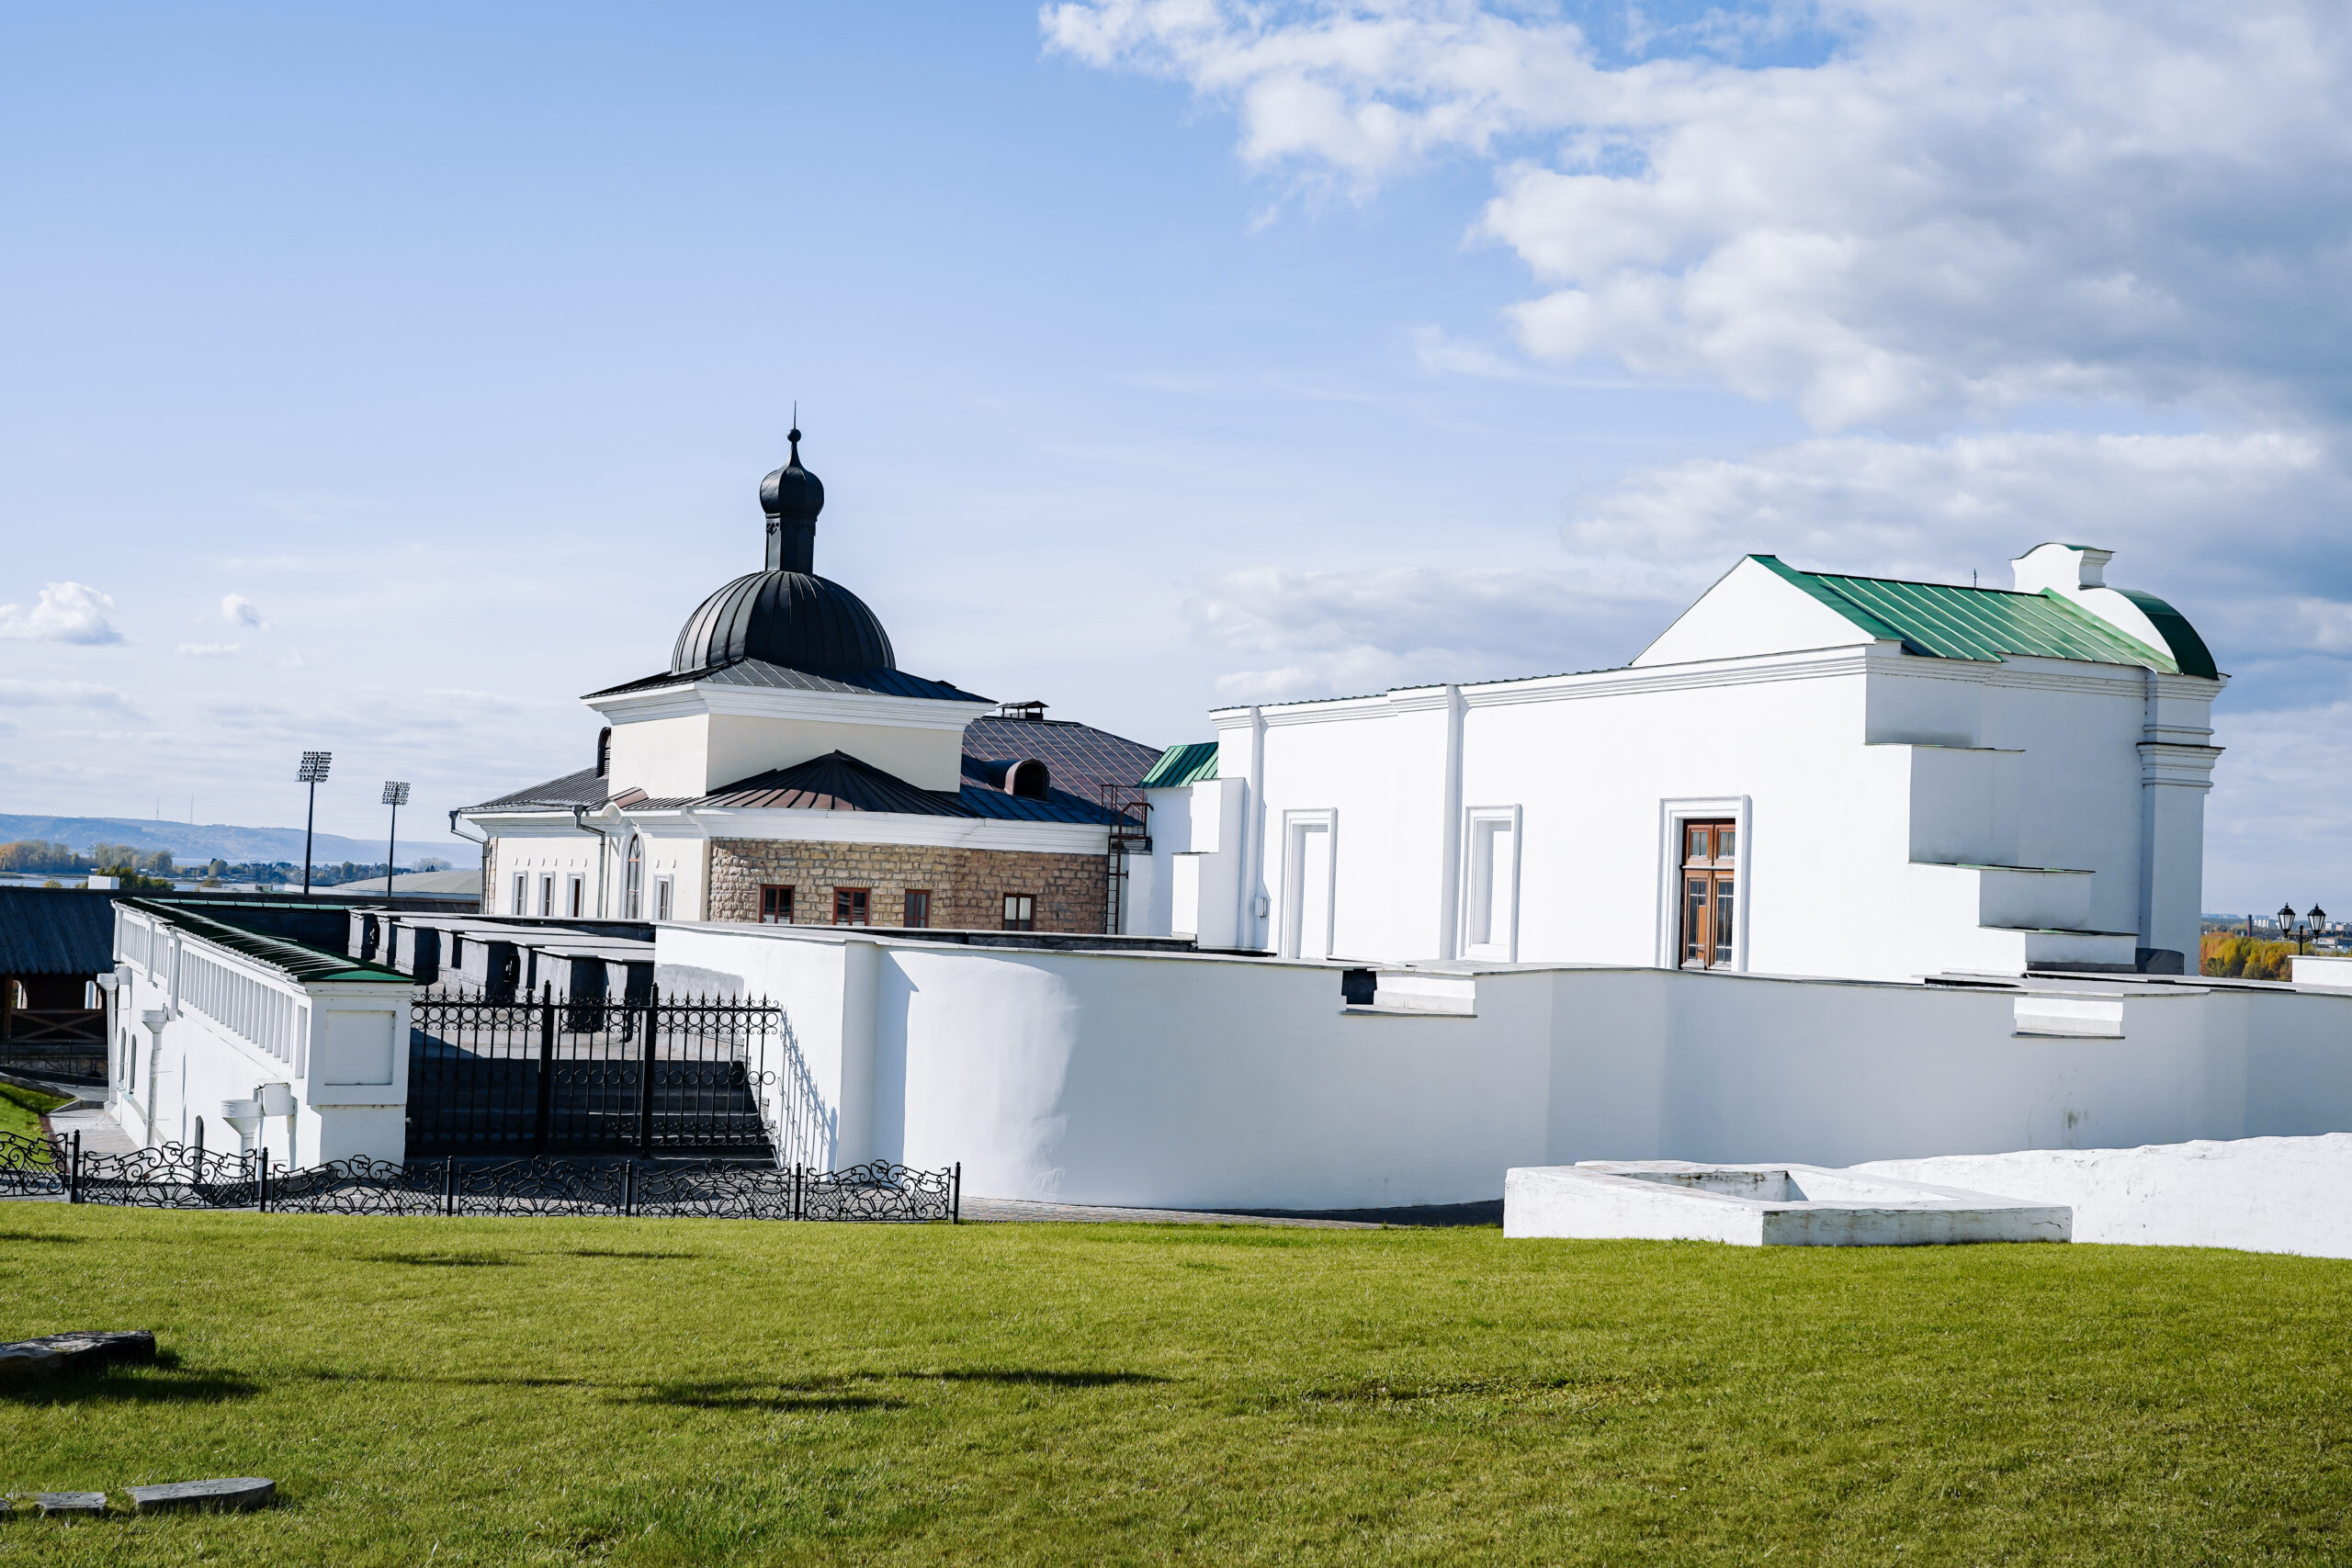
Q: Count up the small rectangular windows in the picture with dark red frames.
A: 4